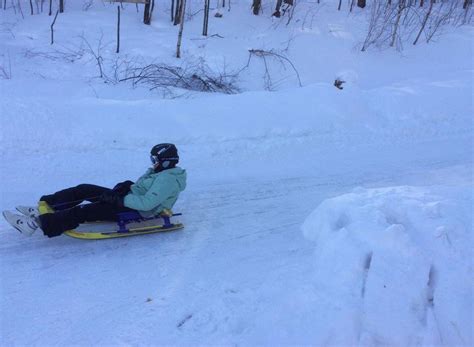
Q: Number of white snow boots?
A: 2